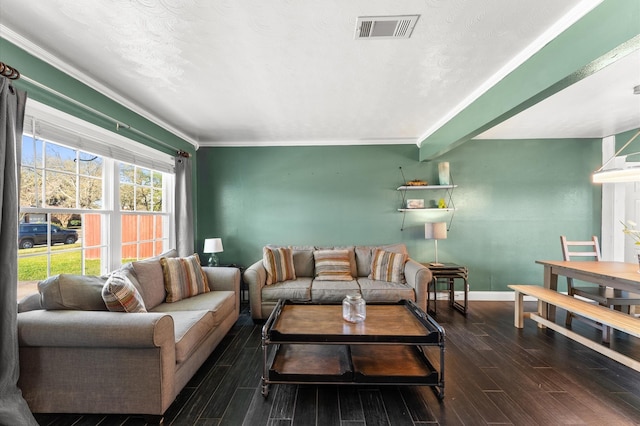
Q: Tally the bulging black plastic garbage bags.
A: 0